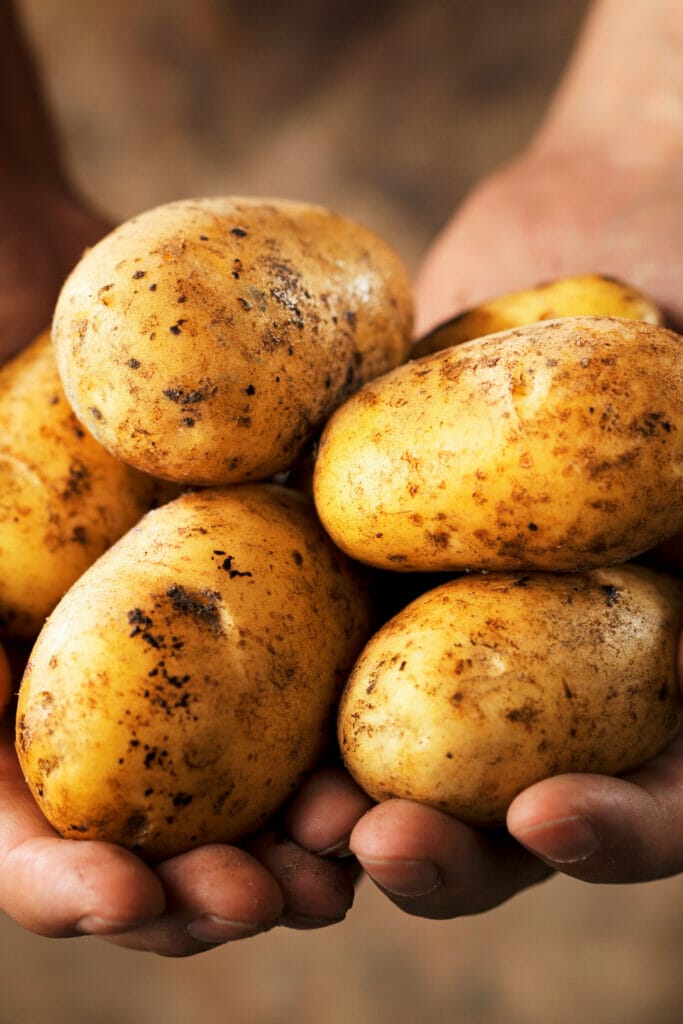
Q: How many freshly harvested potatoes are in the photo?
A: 6